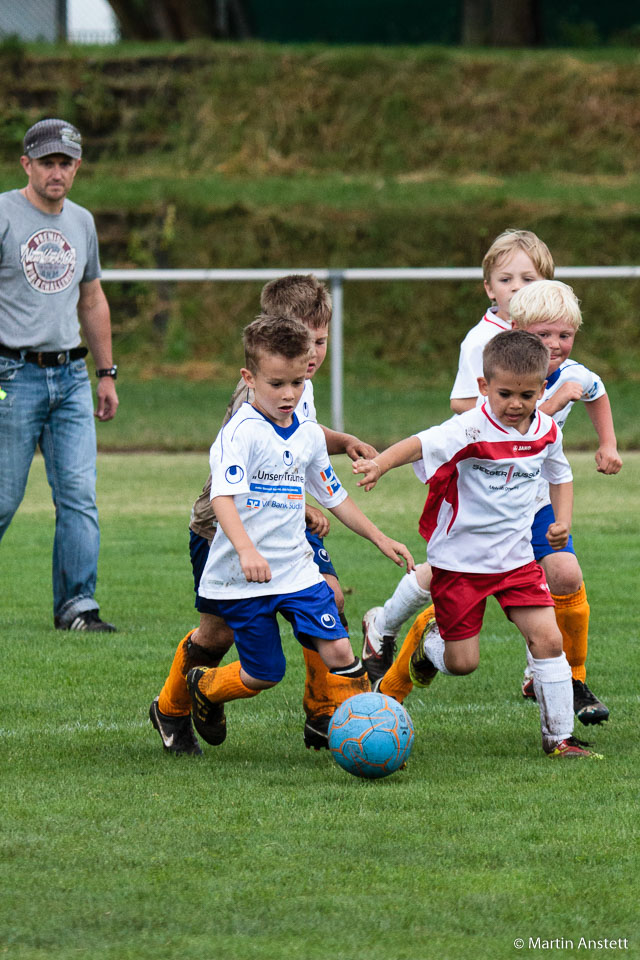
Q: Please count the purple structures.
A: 0